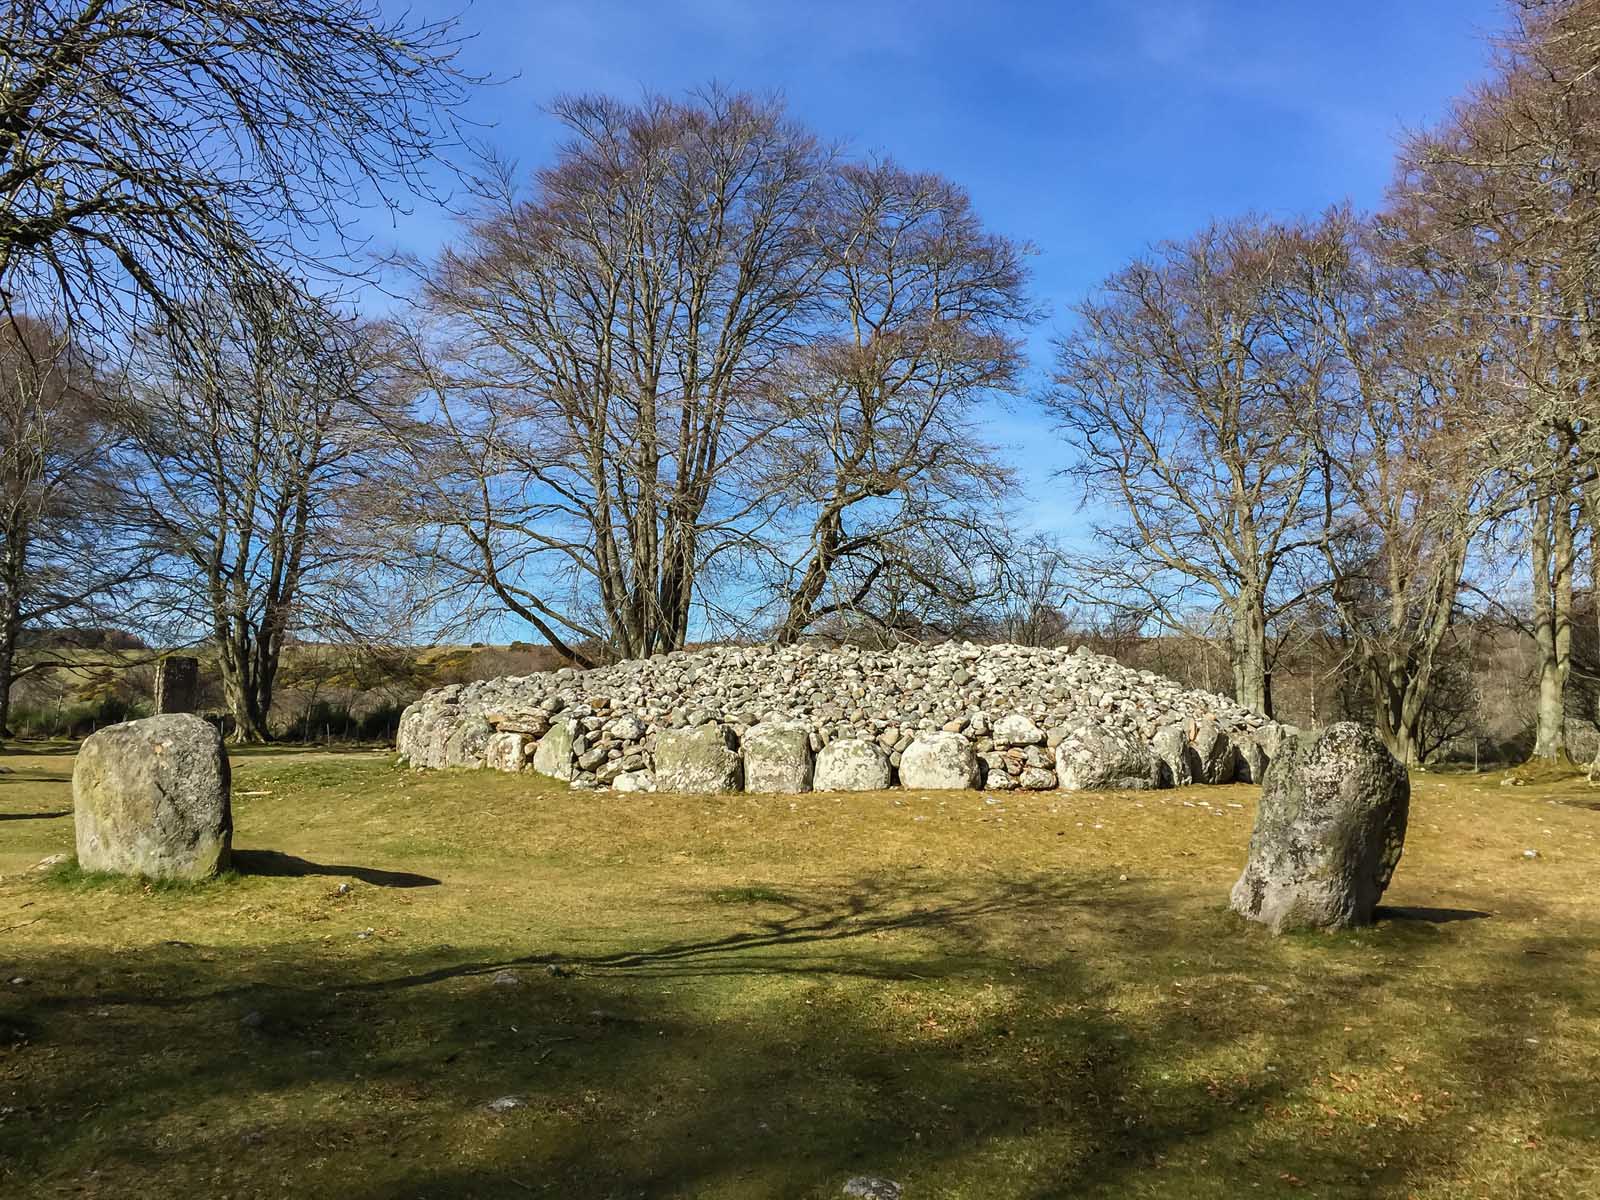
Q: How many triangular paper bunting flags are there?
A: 0